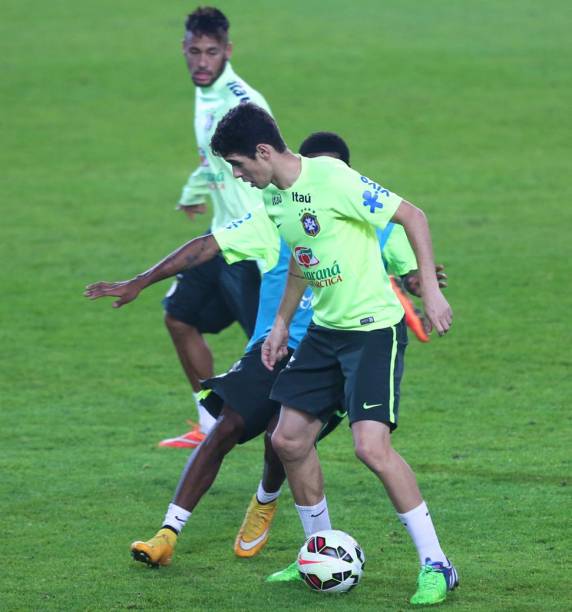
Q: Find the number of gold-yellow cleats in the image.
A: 2